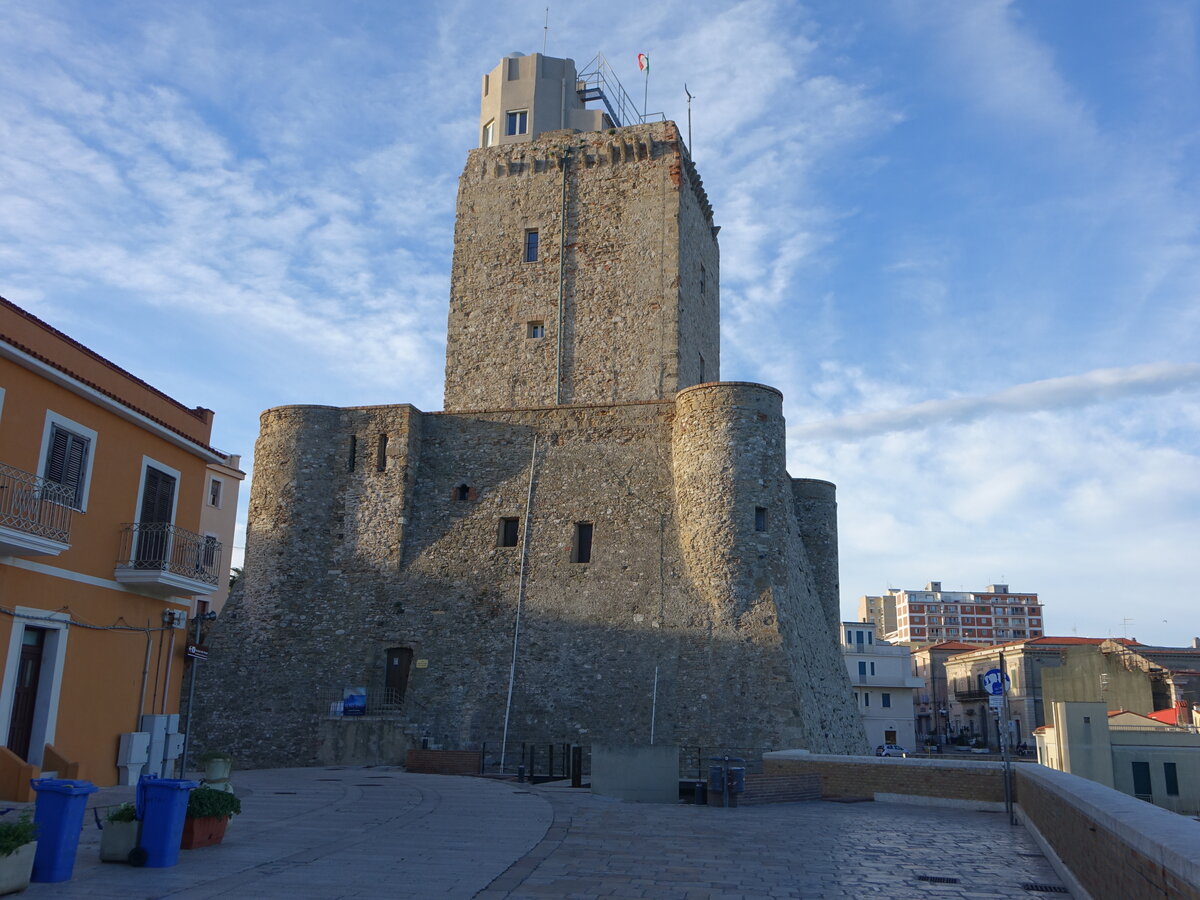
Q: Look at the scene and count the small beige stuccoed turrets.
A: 1